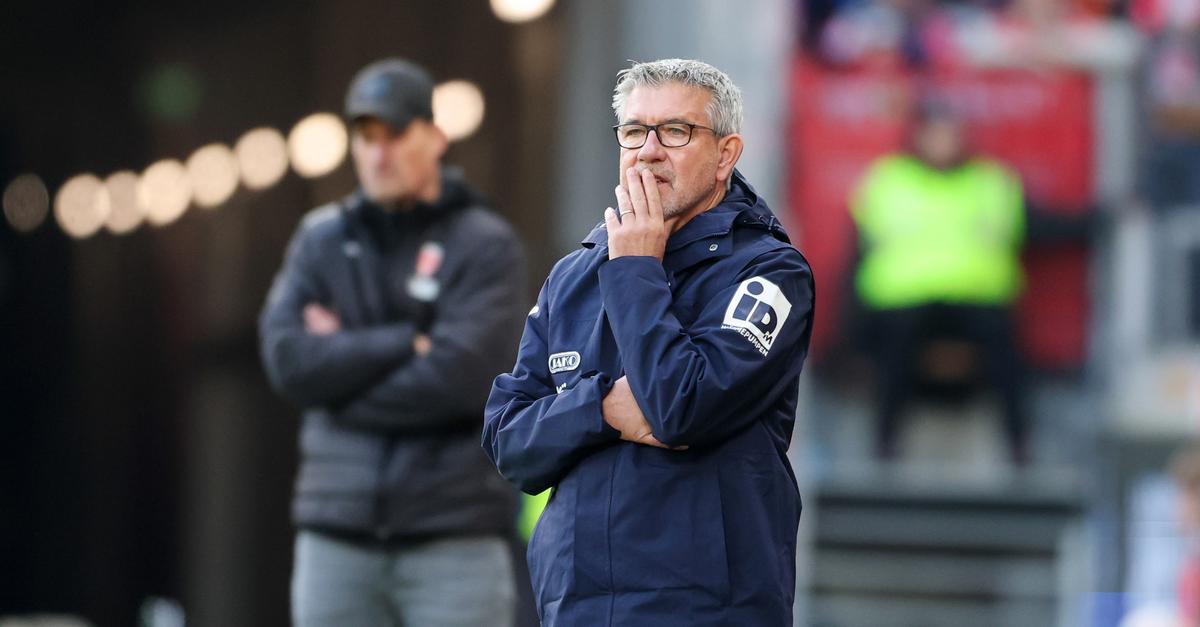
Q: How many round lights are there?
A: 9